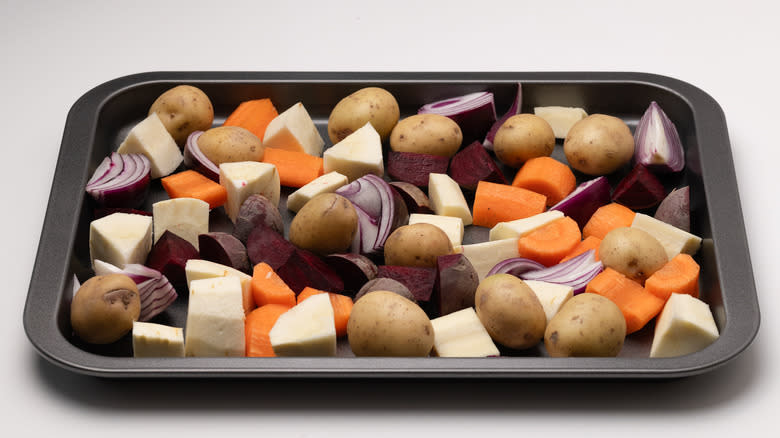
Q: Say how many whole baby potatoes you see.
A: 13